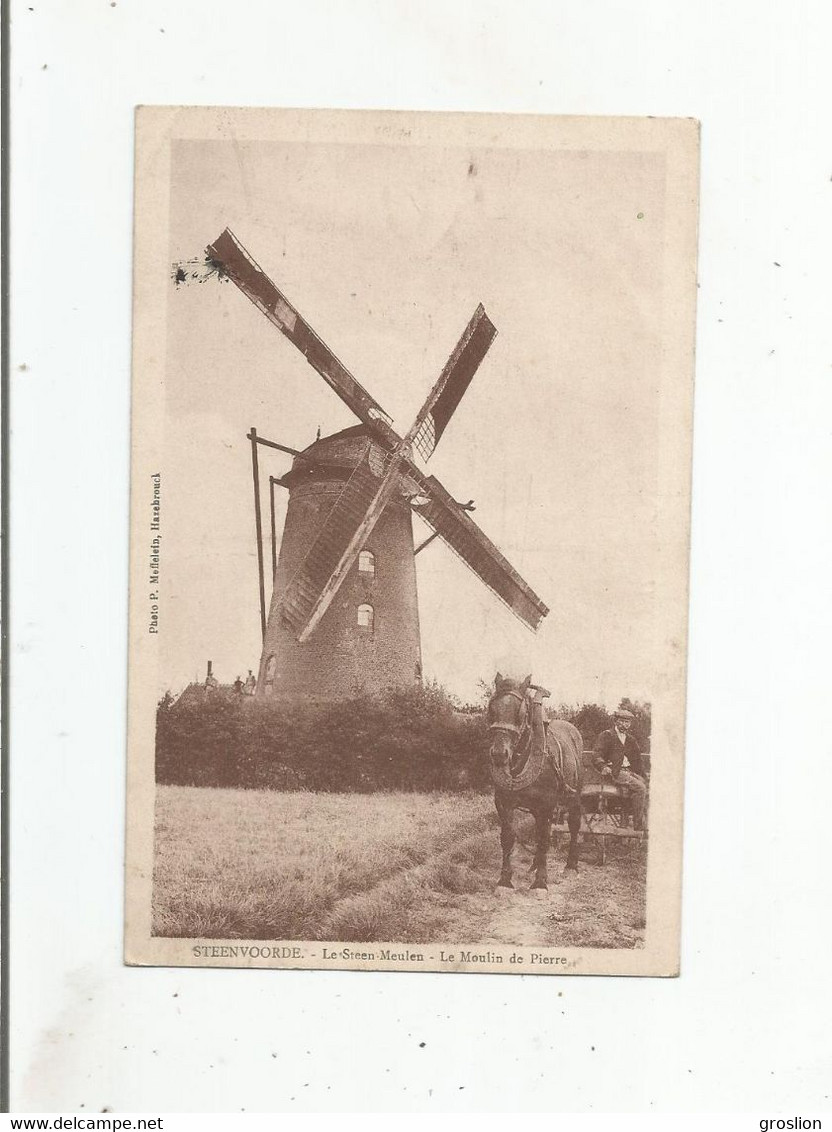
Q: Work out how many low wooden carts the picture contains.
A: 1